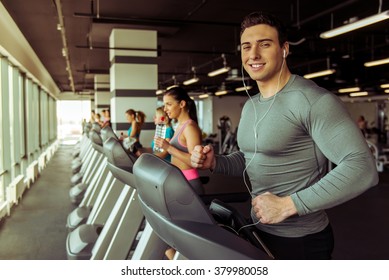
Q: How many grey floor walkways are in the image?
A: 1